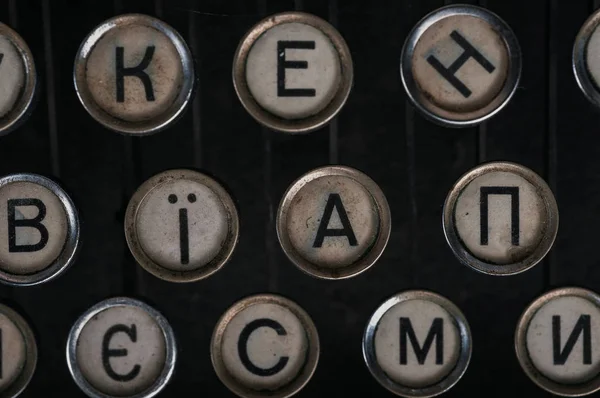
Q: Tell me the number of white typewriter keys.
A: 14